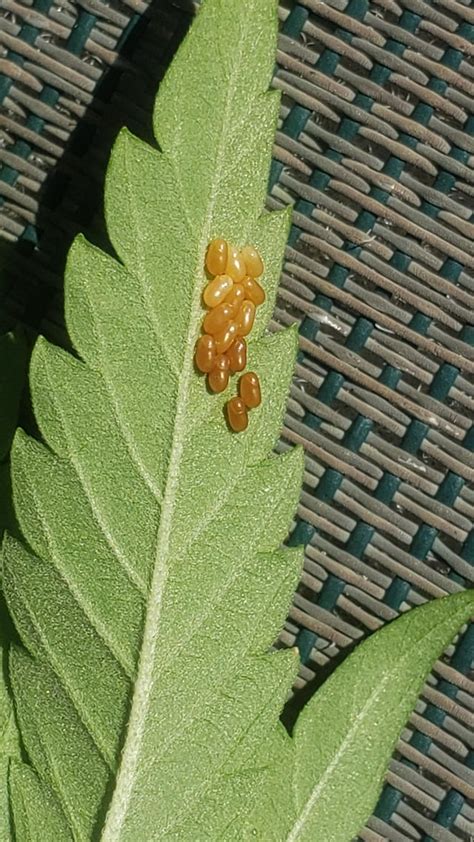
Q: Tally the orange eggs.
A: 14